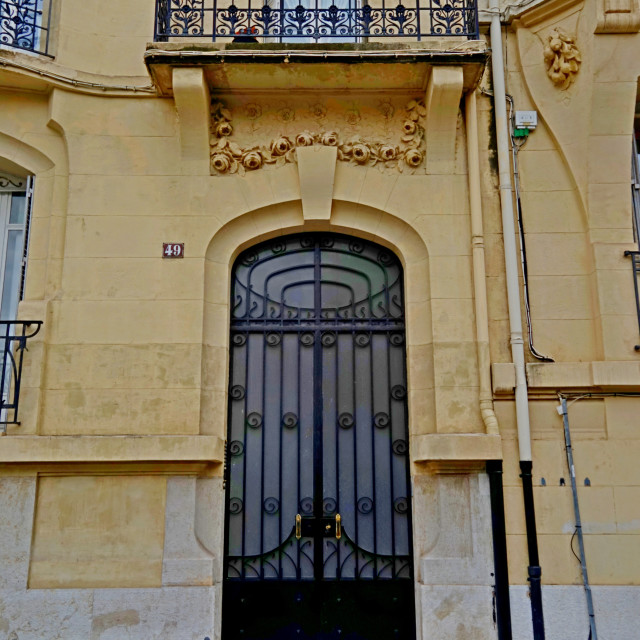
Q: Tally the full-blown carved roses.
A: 10